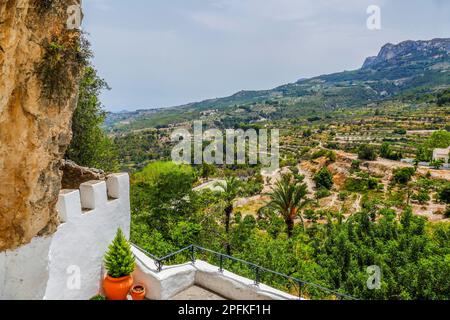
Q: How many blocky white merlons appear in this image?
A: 3